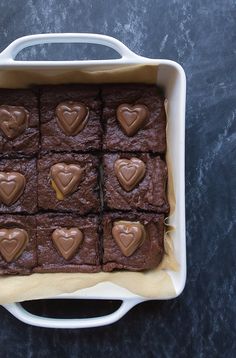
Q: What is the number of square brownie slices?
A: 9